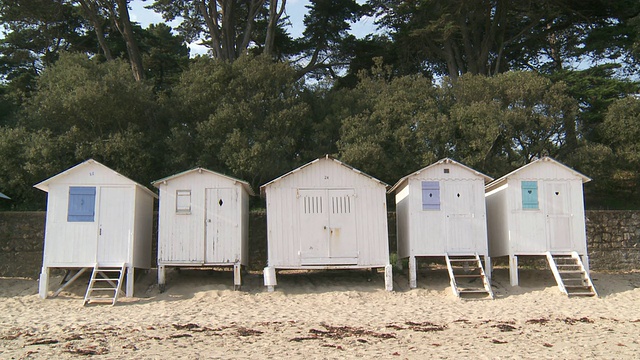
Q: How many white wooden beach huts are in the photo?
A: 5